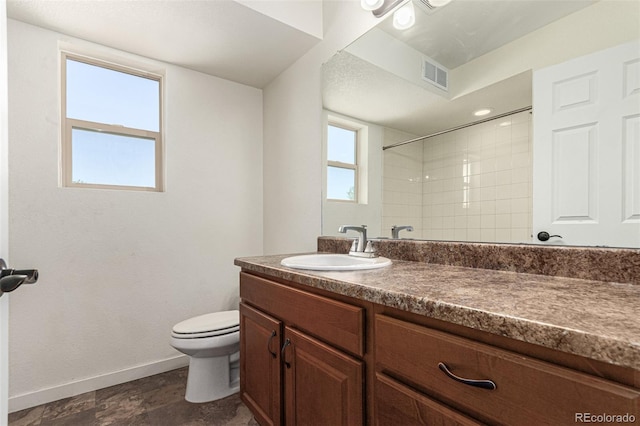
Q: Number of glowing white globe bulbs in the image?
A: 2